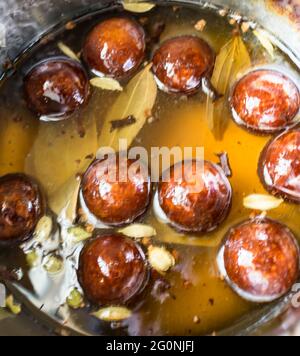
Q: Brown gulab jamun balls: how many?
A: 10